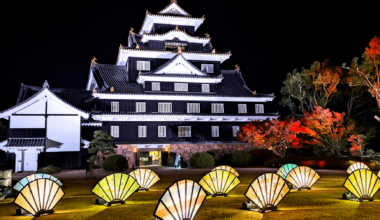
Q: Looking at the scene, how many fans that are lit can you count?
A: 12